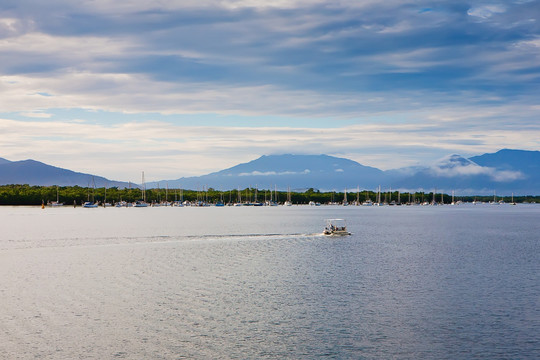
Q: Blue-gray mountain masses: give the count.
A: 3